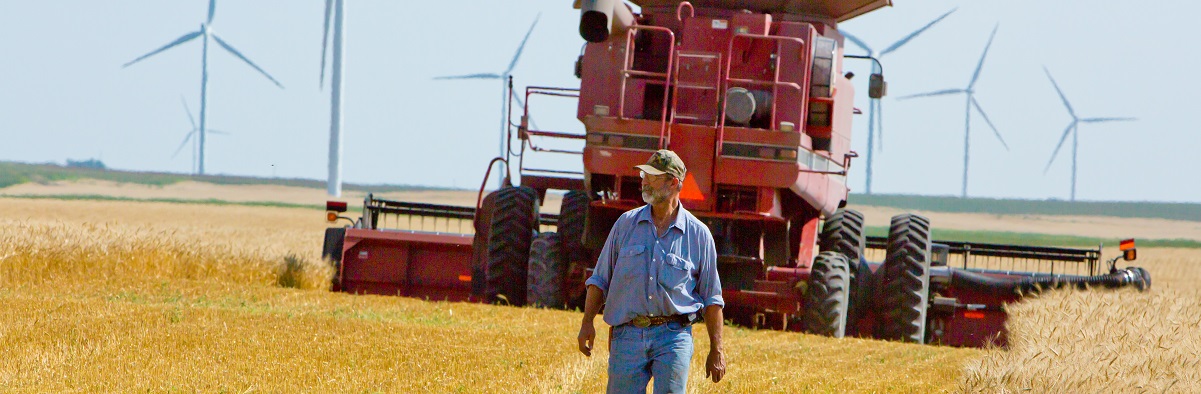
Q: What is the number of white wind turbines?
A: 7